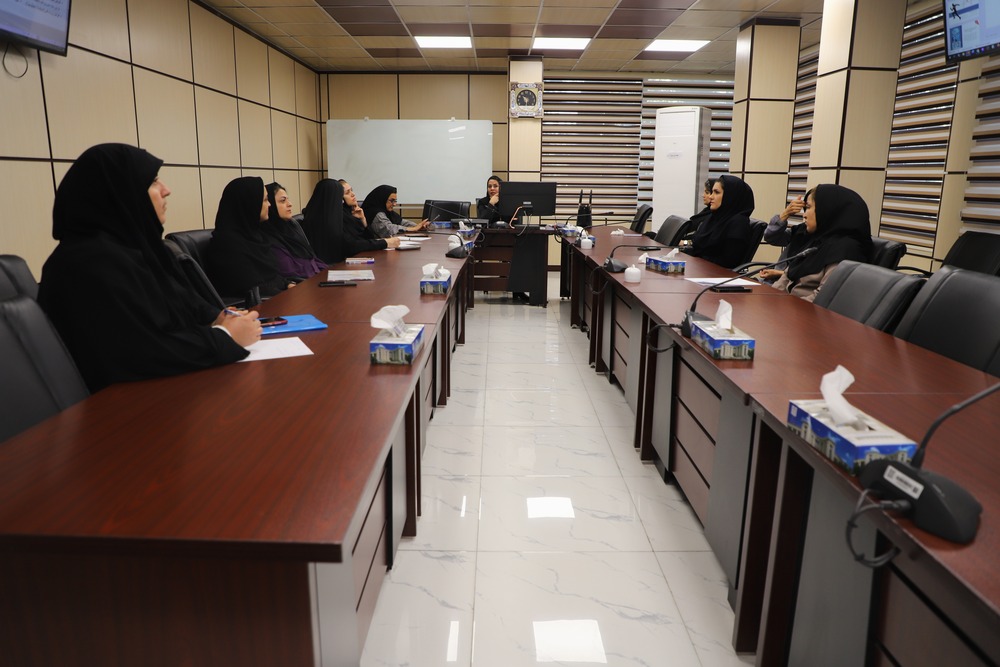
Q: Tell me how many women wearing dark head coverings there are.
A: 11